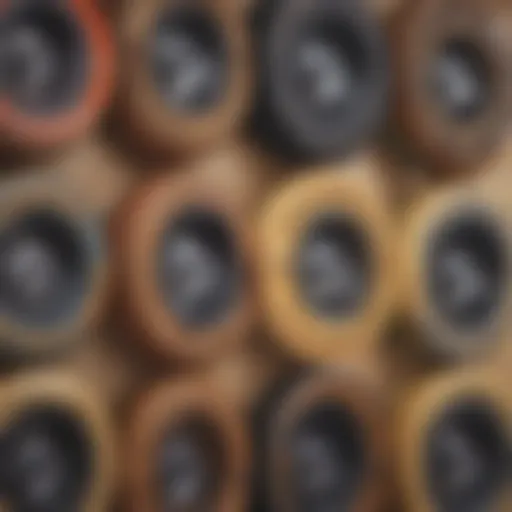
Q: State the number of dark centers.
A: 12